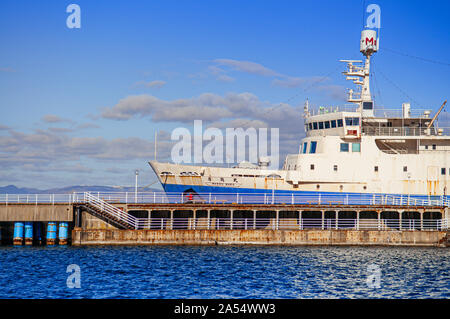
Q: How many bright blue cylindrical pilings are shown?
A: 4